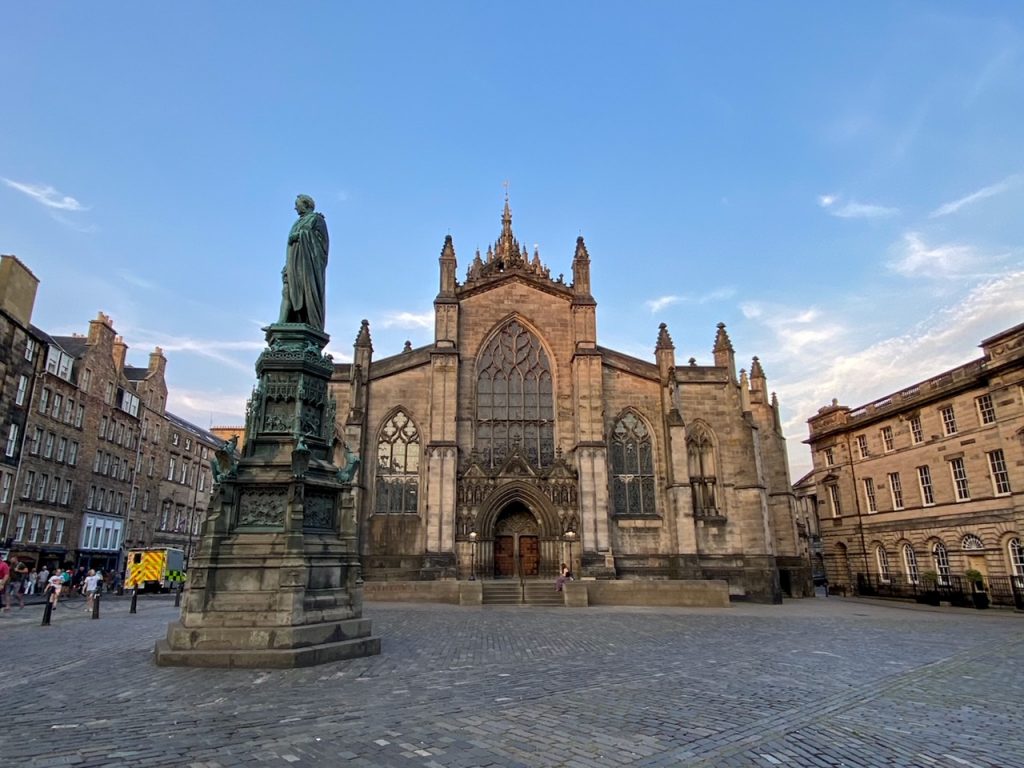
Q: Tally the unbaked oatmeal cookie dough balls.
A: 0